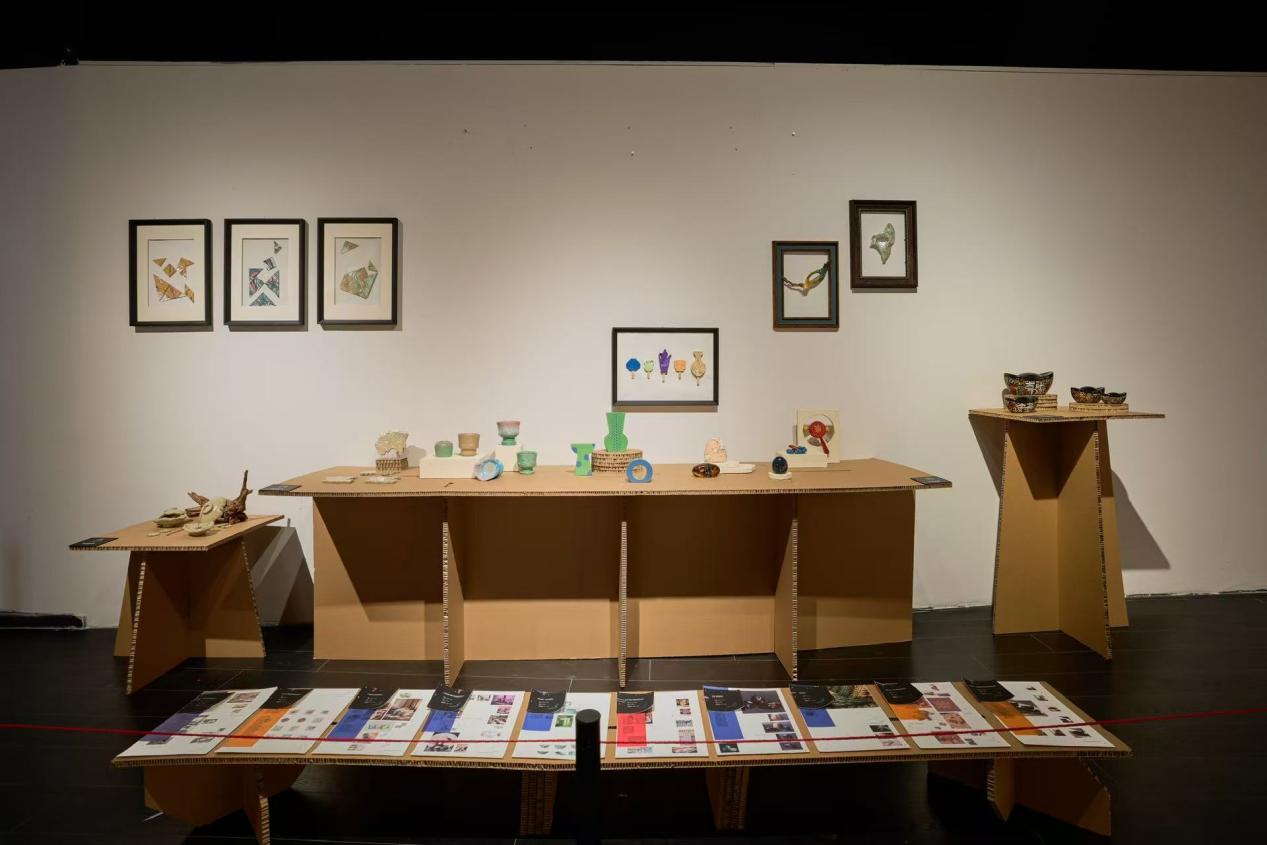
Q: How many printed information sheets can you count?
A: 10